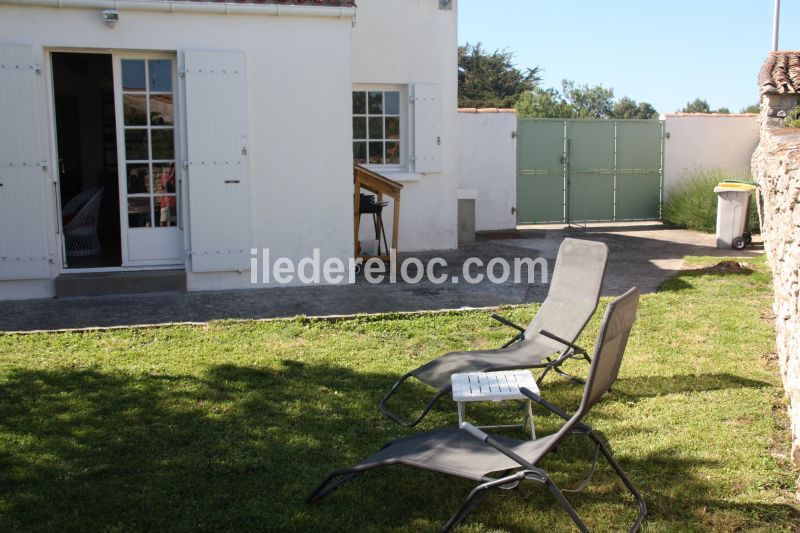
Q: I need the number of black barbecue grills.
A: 1